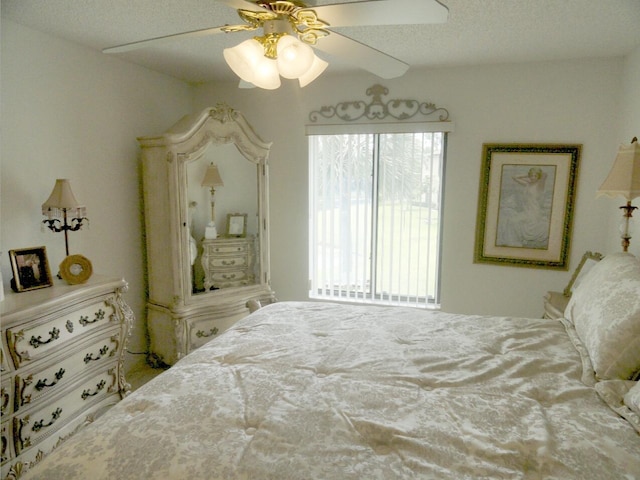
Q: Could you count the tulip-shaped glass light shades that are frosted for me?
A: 4